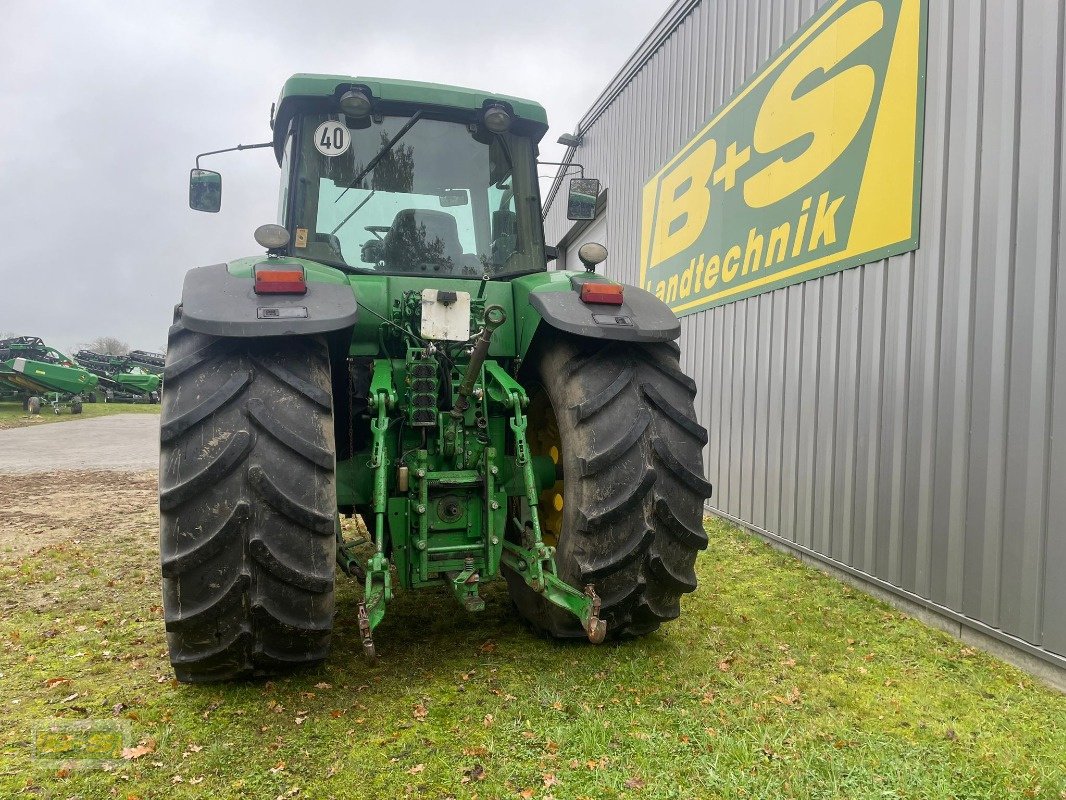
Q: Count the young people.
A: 0